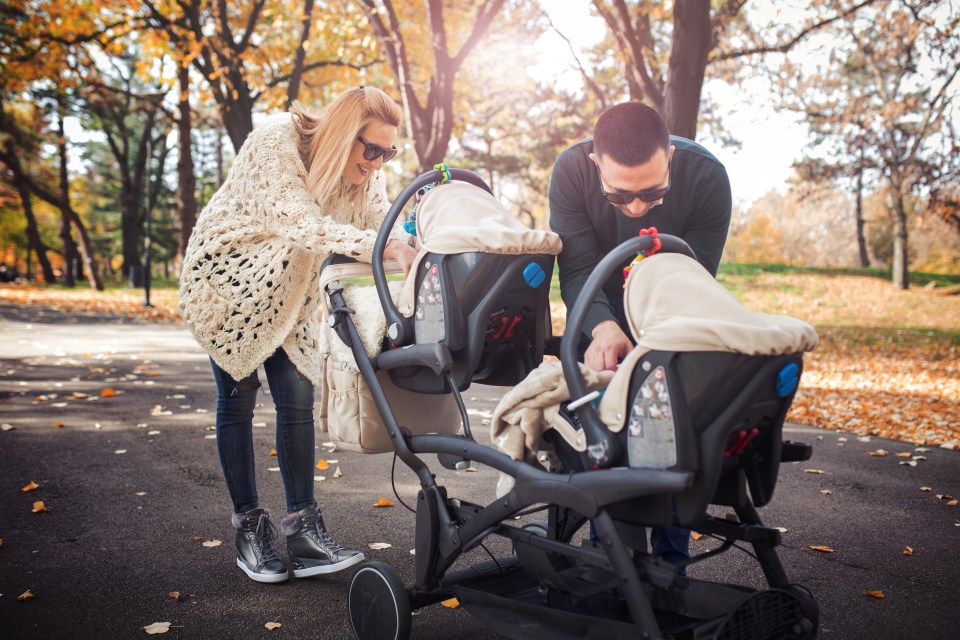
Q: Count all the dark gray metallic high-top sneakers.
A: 2